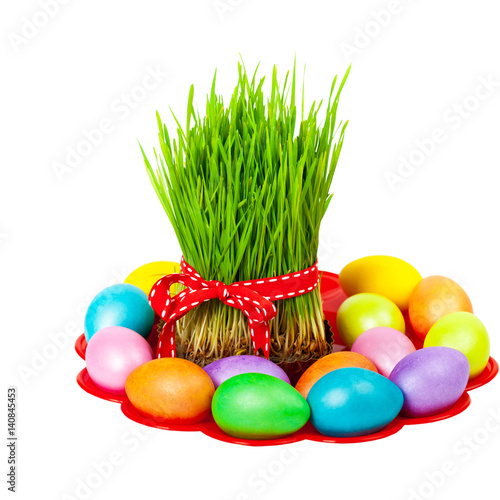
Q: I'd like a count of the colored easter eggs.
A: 14